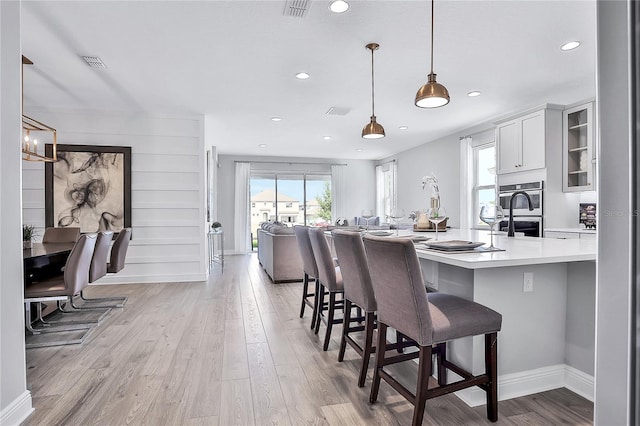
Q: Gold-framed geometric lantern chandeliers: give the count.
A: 1